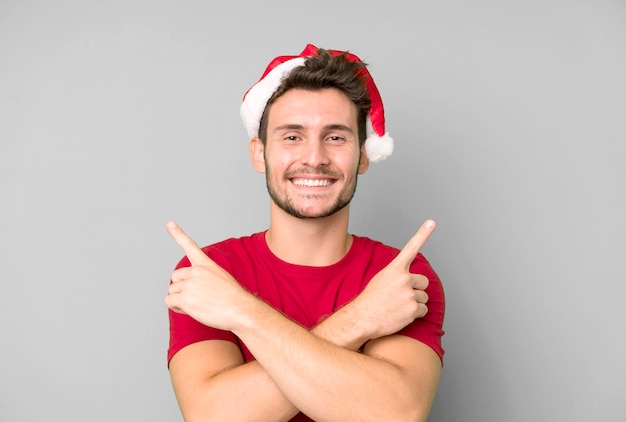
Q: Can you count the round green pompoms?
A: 0